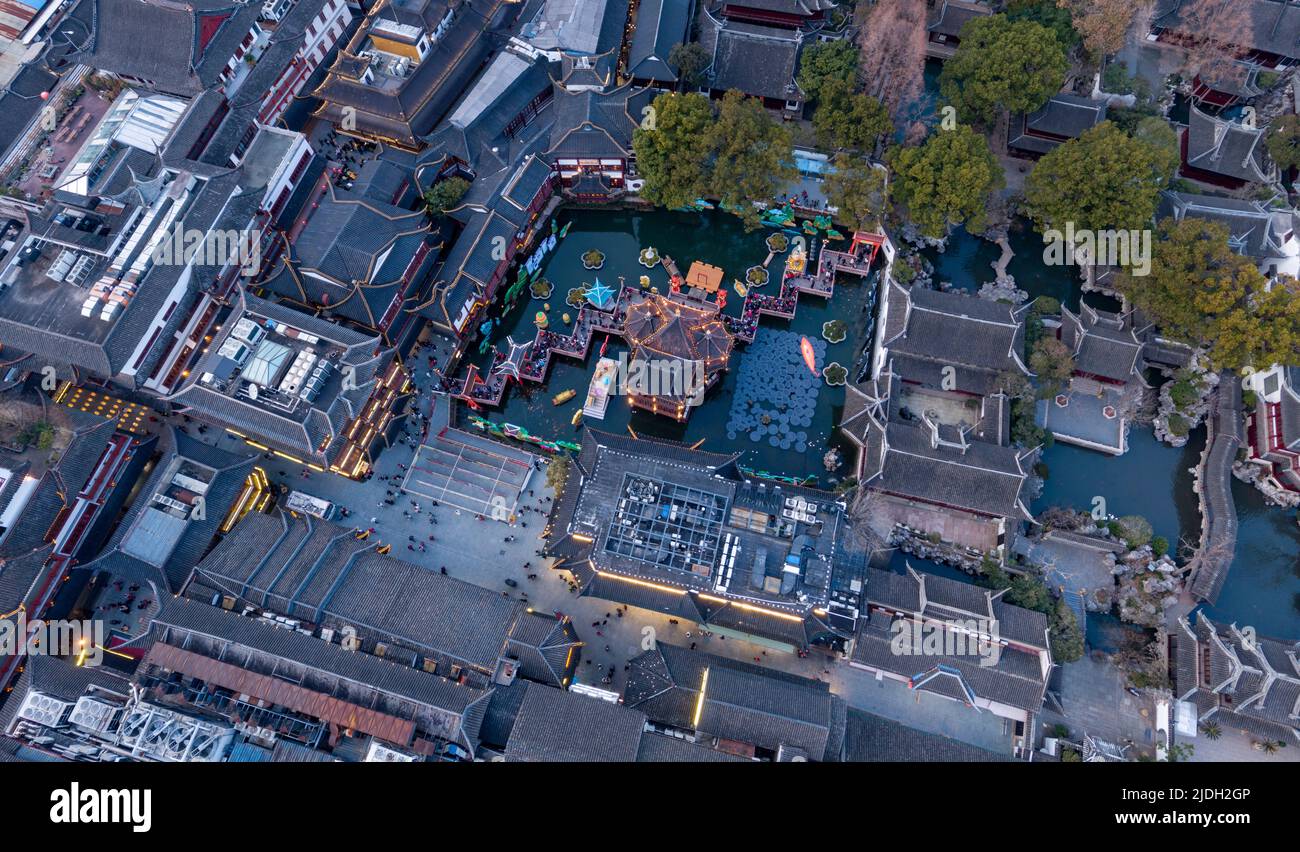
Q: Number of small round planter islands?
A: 8